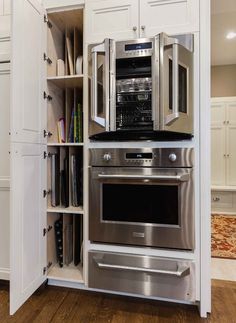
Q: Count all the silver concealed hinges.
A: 8